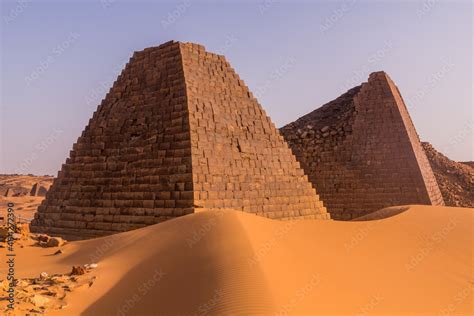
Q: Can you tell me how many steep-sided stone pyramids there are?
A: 2